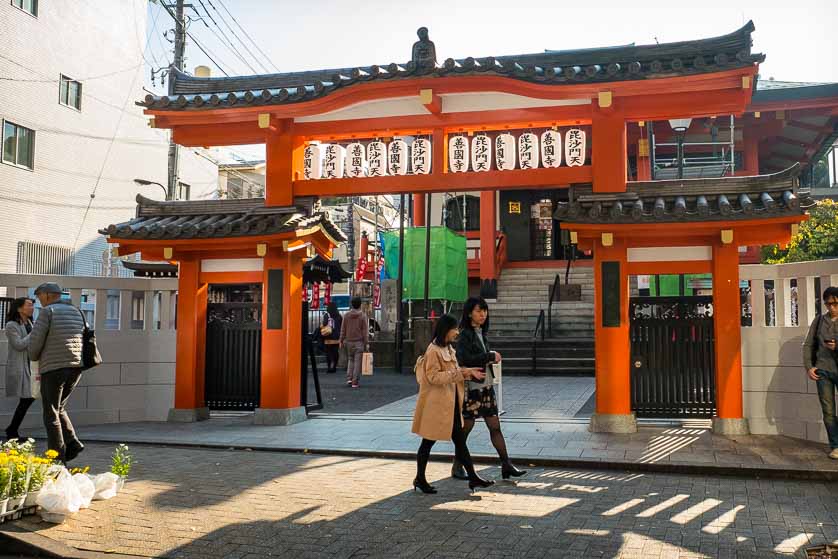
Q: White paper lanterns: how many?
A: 12